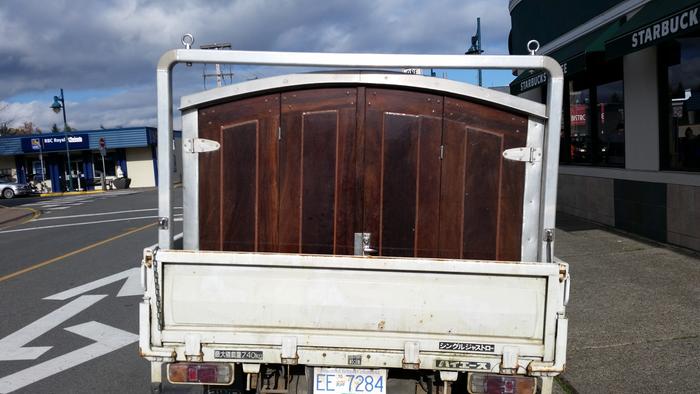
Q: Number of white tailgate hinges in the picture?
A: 4